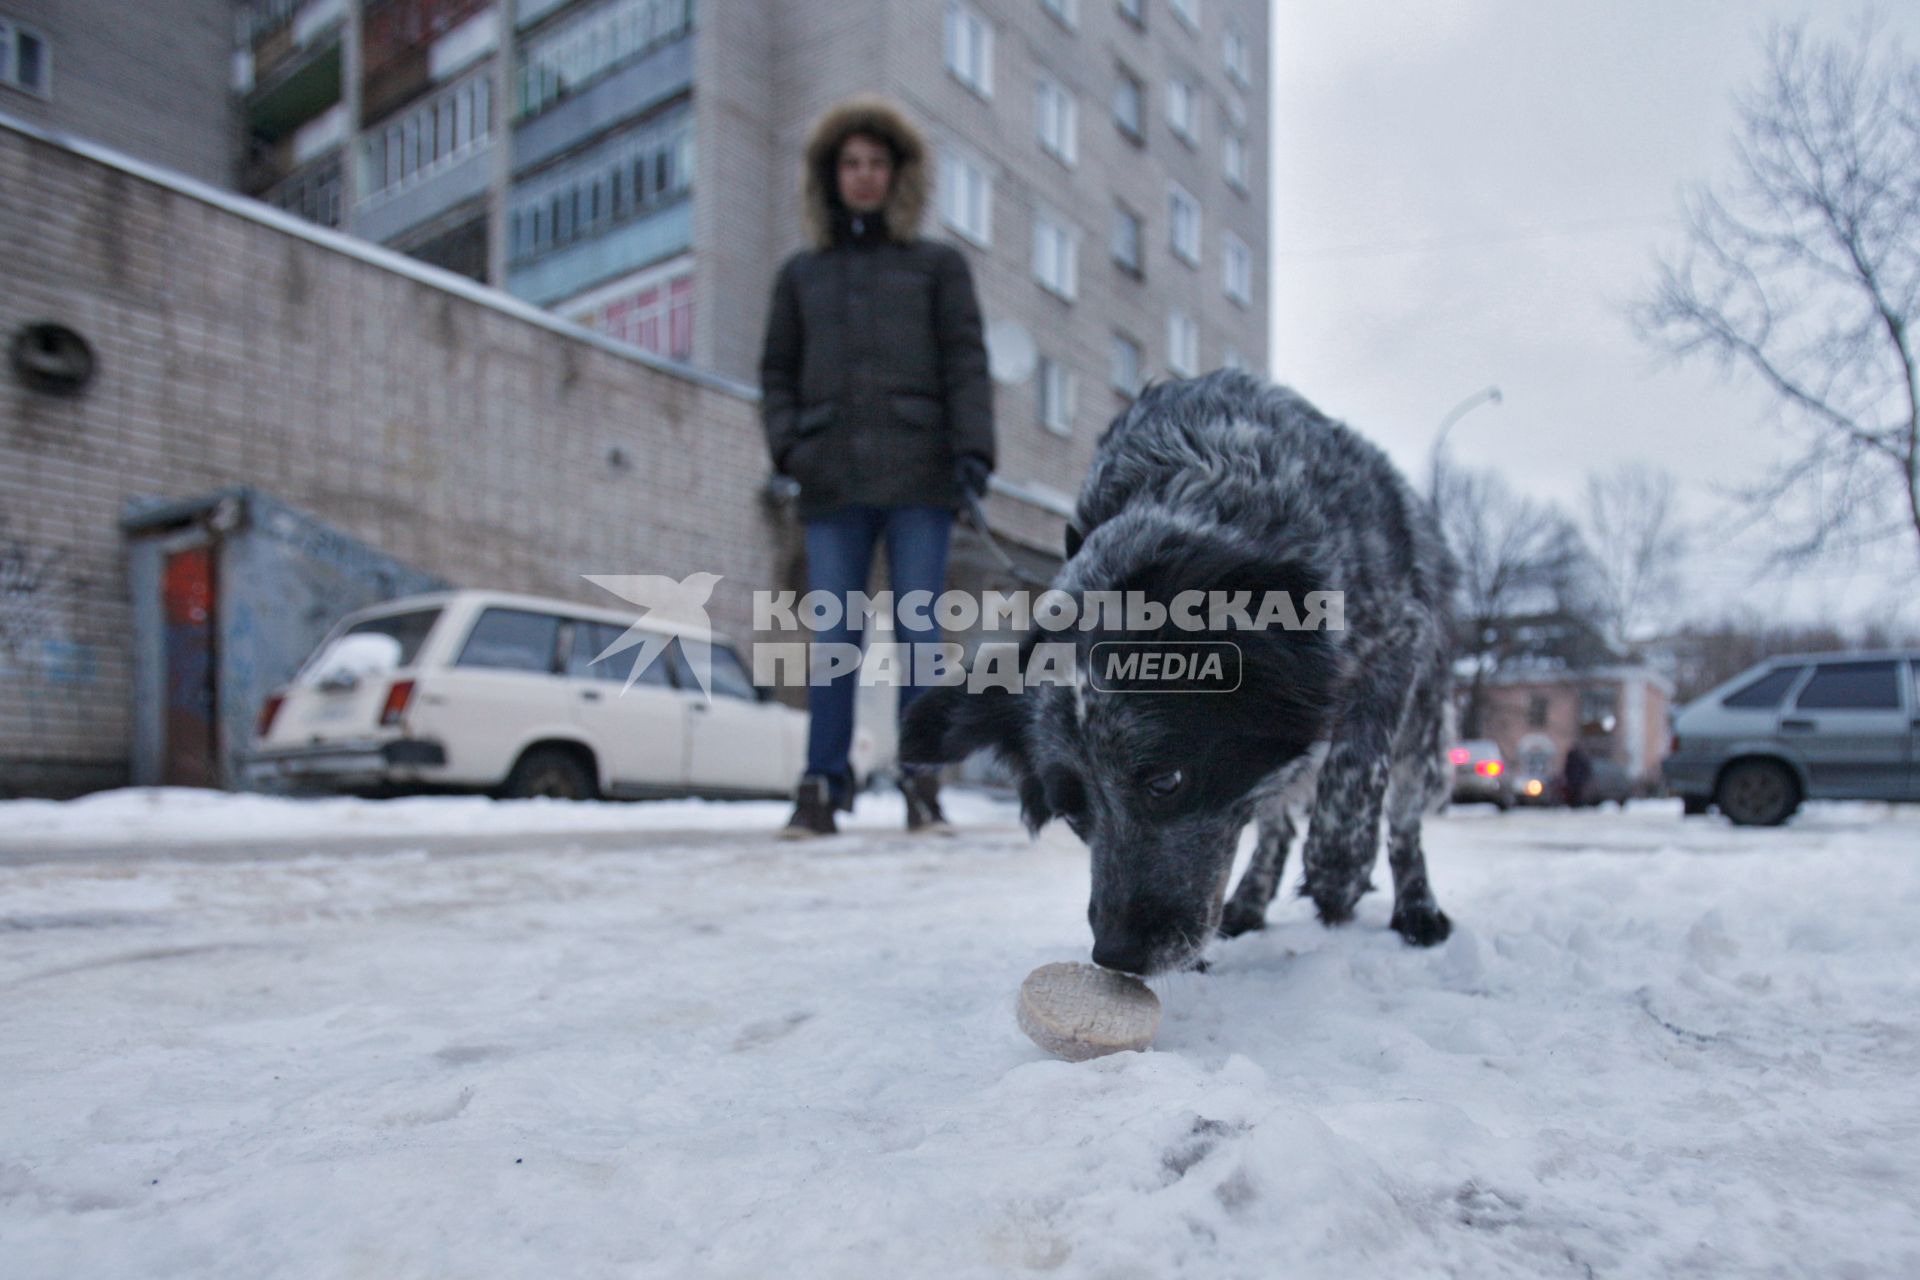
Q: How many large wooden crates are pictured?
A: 0